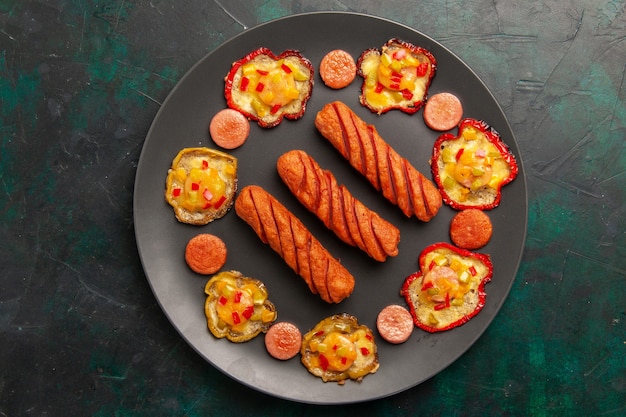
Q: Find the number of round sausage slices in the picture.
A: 7